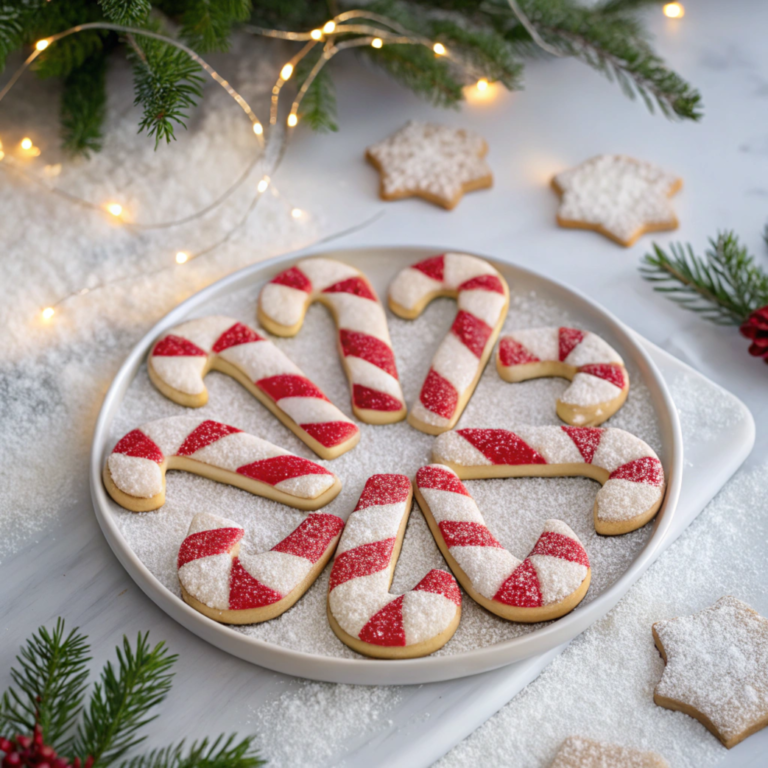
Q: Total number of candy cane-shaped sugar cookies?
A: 9